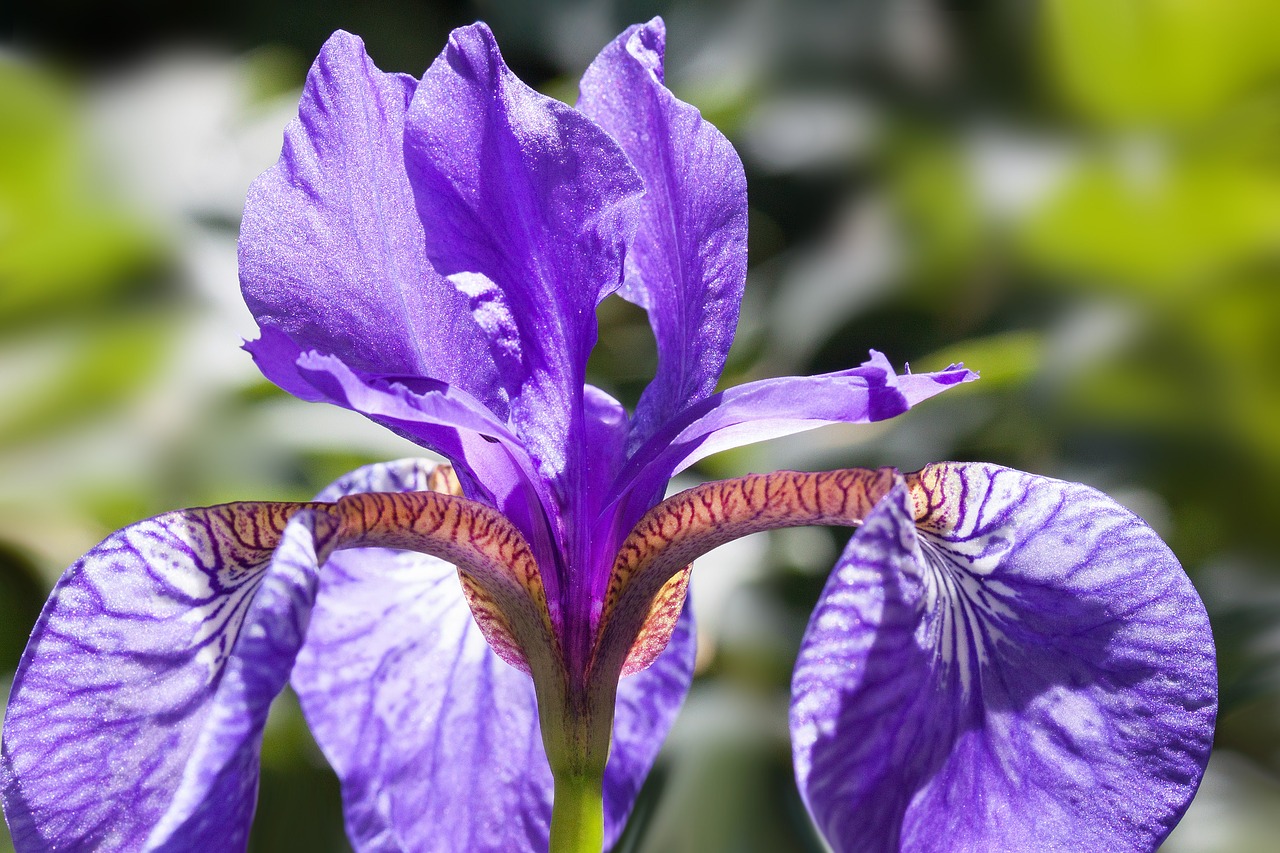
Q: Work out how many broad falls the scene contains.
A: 3